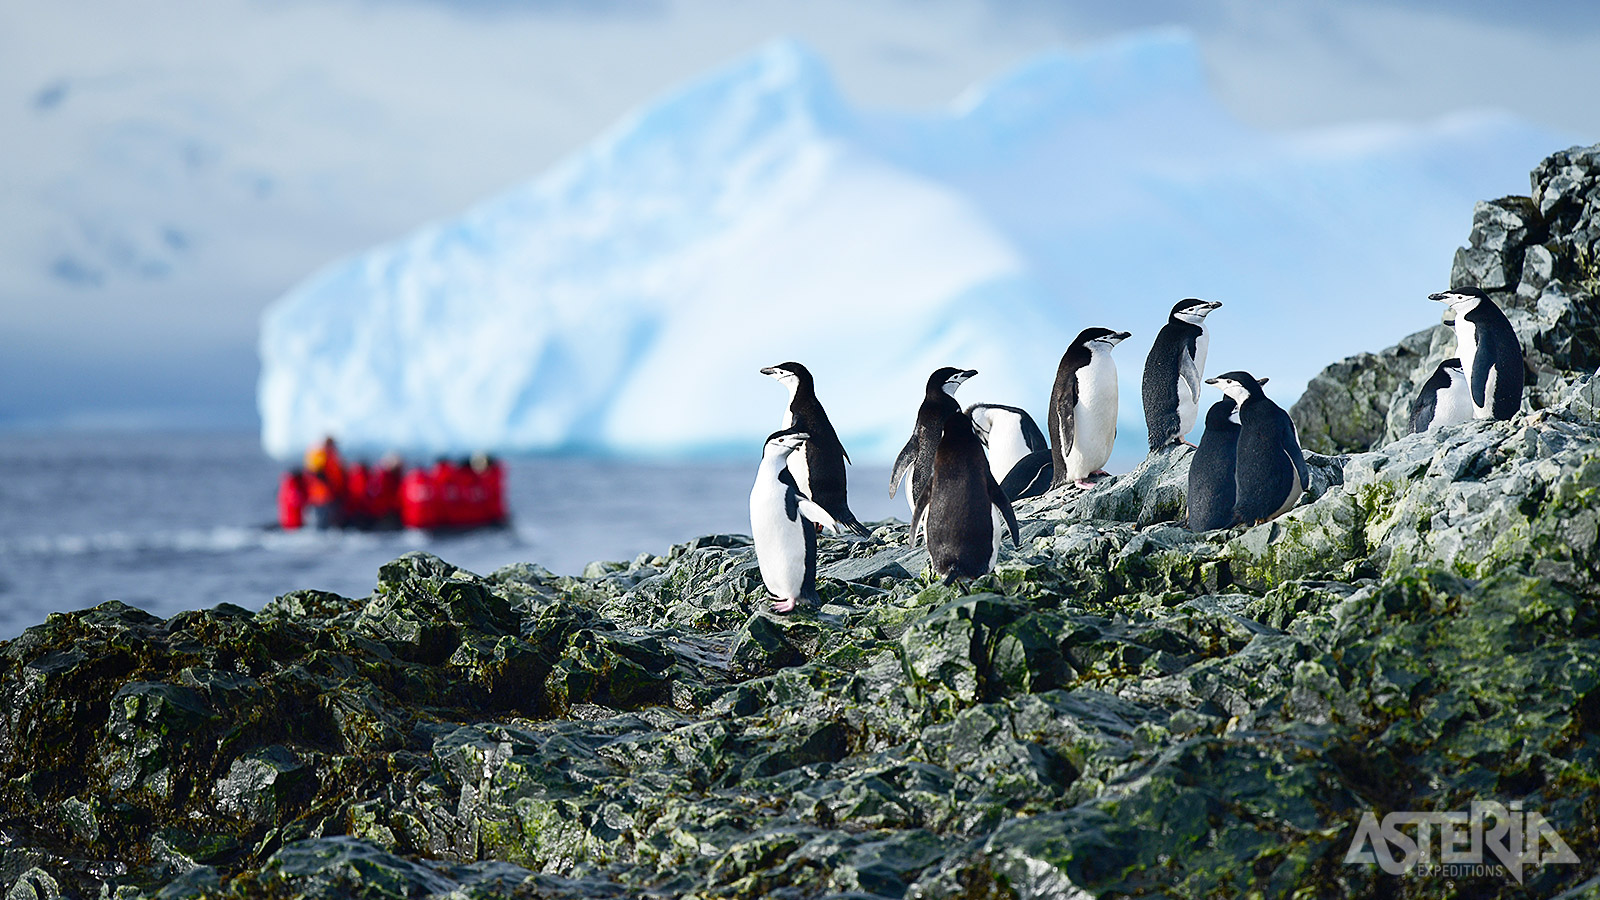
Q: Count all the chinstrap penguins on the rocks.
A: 12